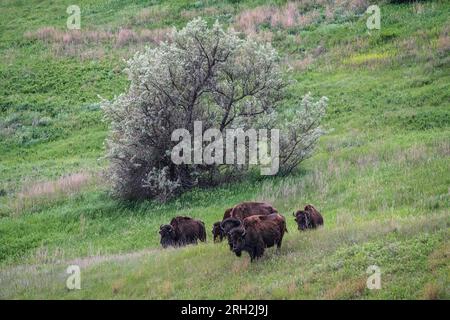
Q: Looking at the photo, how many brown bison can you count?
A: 5